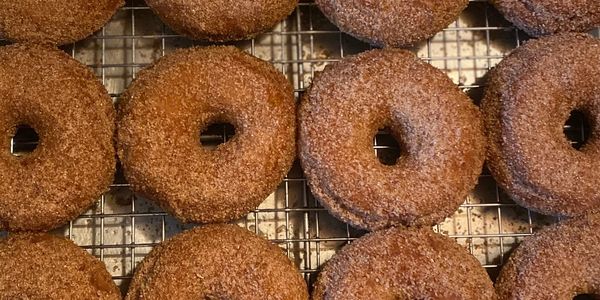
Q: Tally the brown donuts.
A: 12